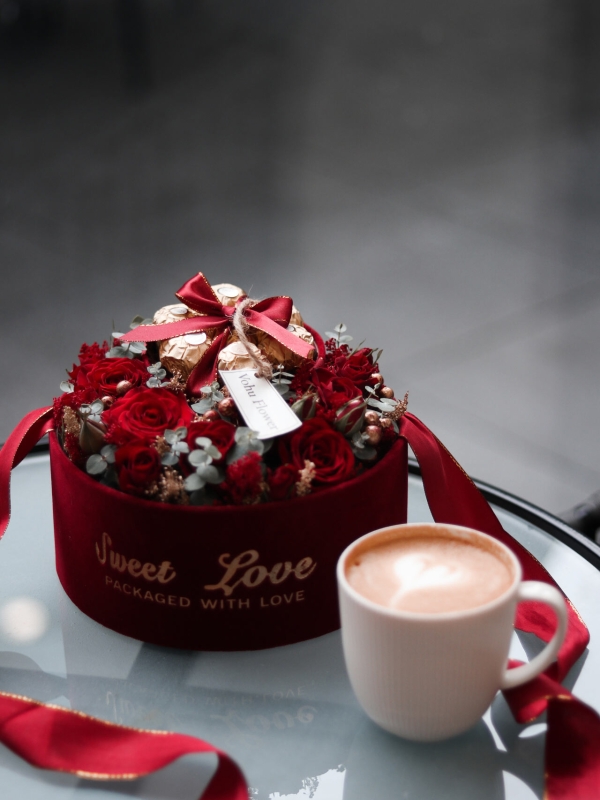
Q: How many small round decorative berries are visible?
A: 9